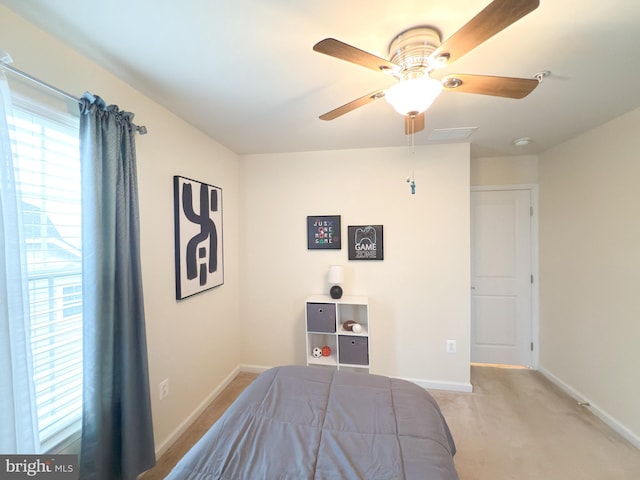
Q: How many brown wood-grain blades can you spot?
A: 5